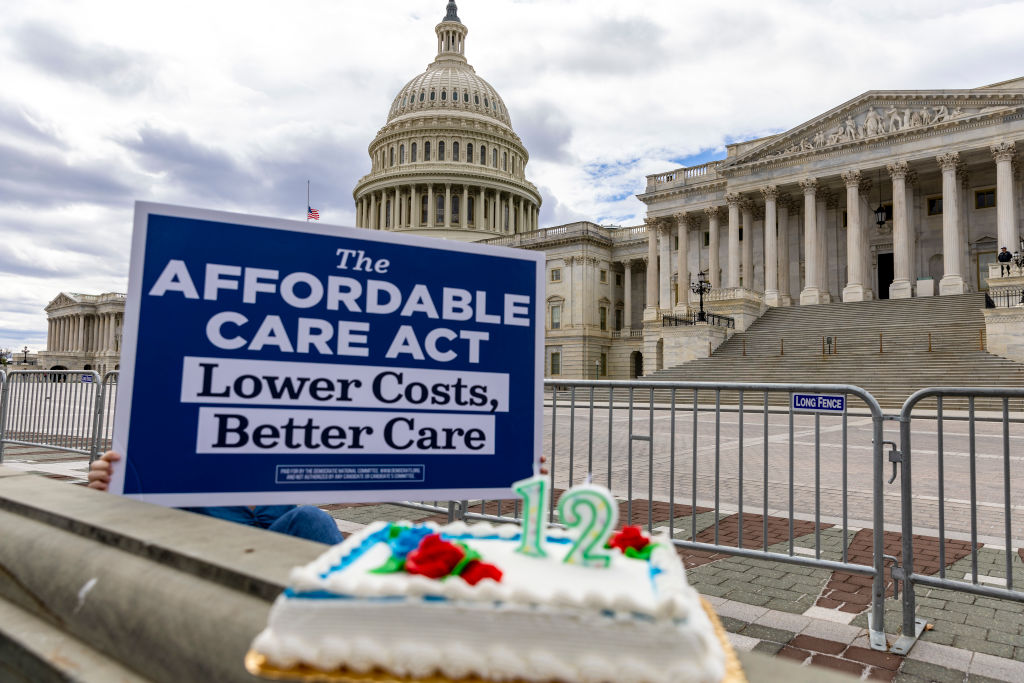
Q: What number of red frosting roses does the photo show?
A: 3